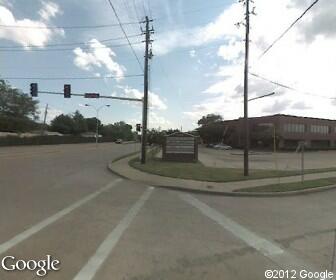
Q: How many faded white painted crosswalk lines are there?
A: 3